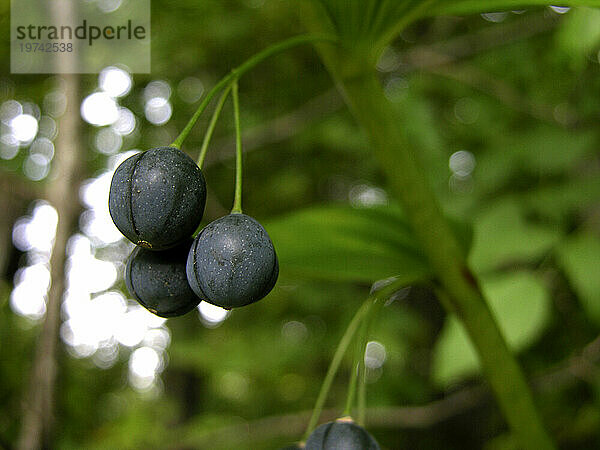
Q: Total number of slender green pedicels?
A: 6